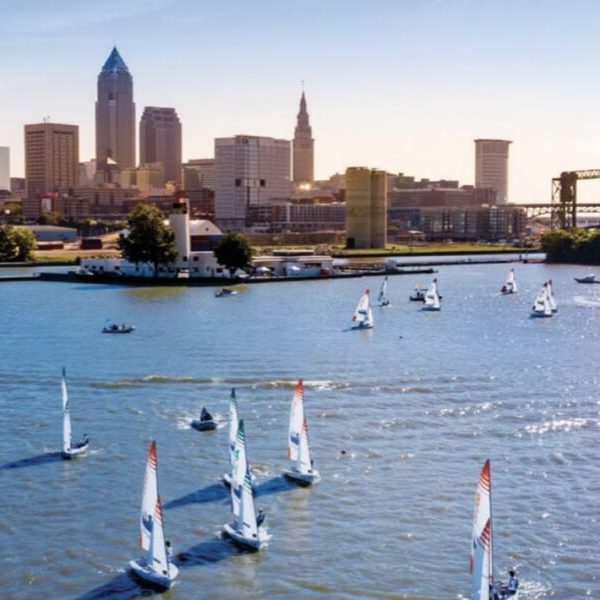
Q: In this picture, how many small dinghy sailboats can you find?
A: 12